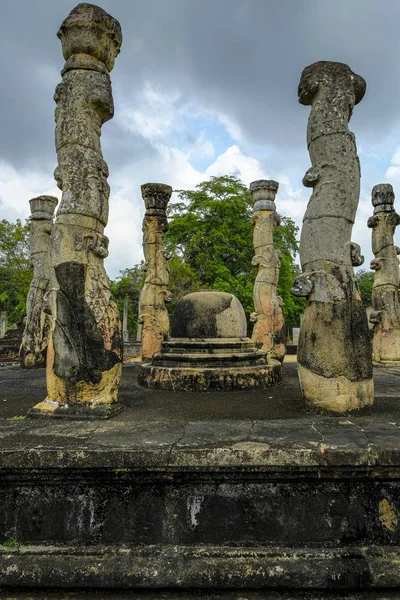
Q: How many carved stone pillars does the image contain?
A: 6